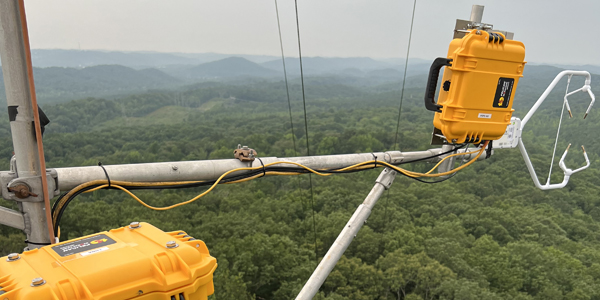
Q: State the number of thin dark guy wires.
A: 3